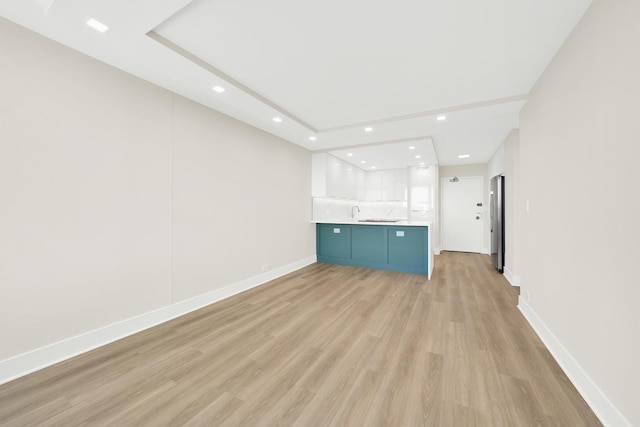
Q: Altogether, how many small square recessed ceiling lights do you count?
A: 13